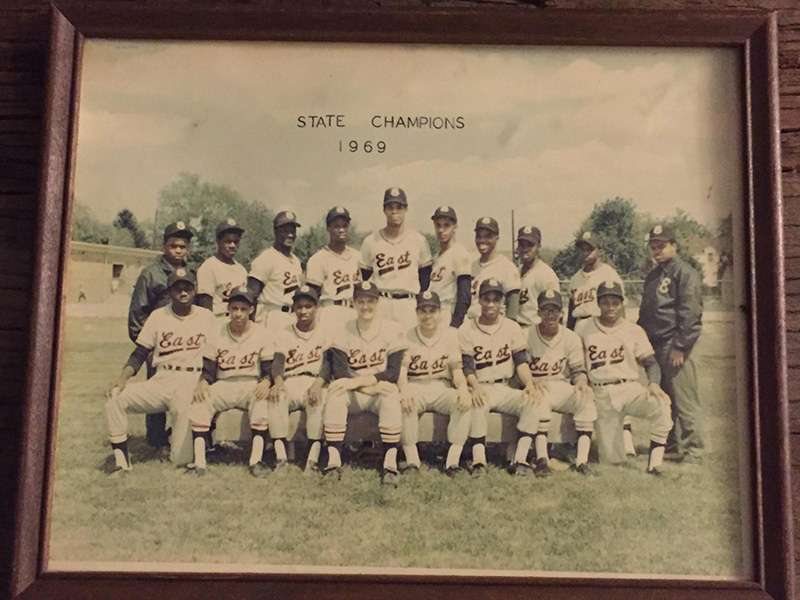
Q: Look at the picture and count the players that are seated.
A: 8